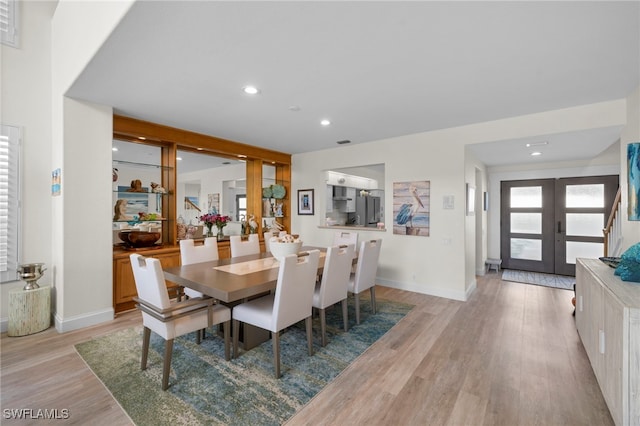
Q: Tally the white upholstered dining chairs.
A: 8